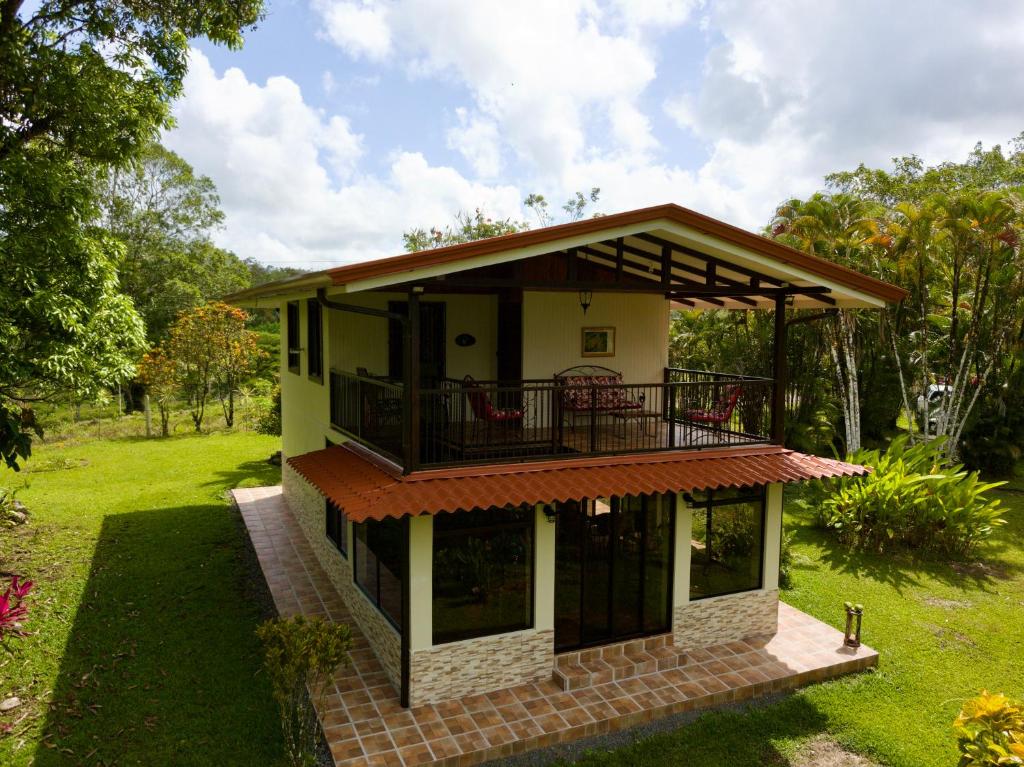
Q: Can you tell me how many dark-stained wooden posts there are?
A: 2